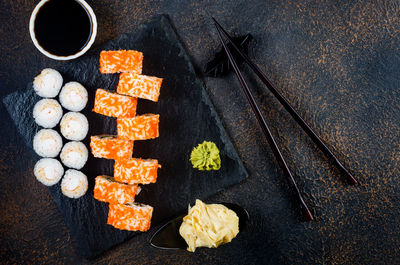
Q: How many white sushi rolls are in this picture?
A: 8